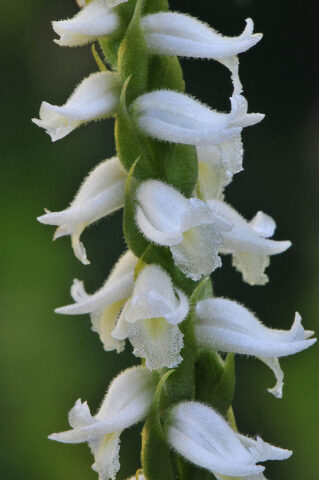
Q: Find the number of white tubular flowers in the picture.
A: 12